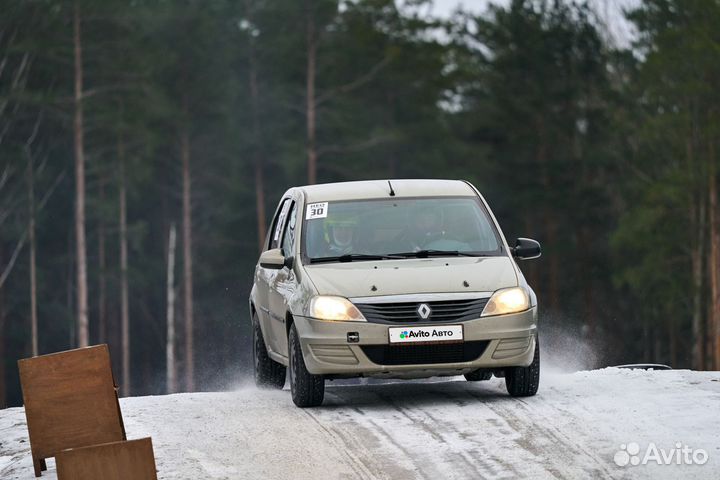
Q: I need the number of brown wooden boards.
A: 2